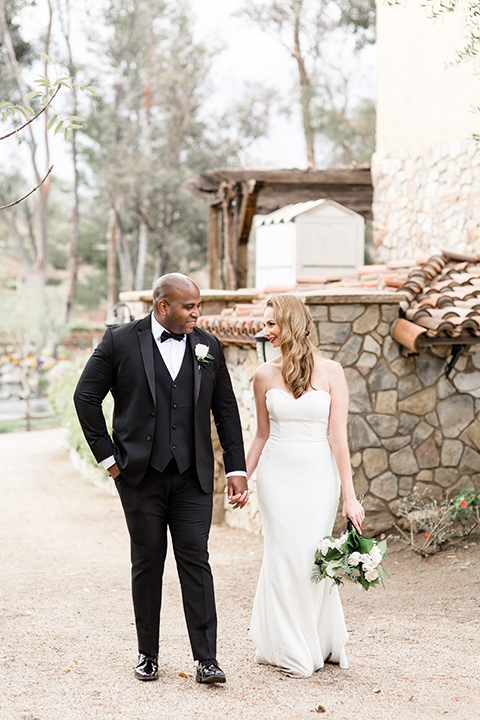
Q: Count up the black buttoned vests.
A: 1